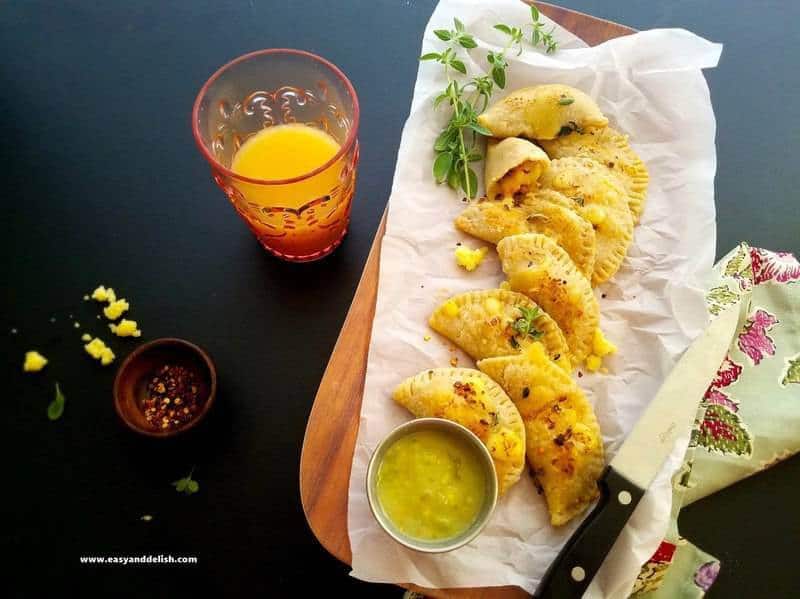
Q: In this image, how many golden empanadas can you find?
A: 9